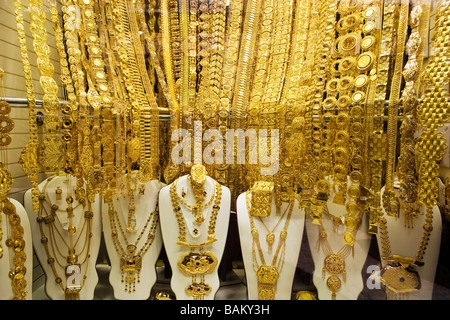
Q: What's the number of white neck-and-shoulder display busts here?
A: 7